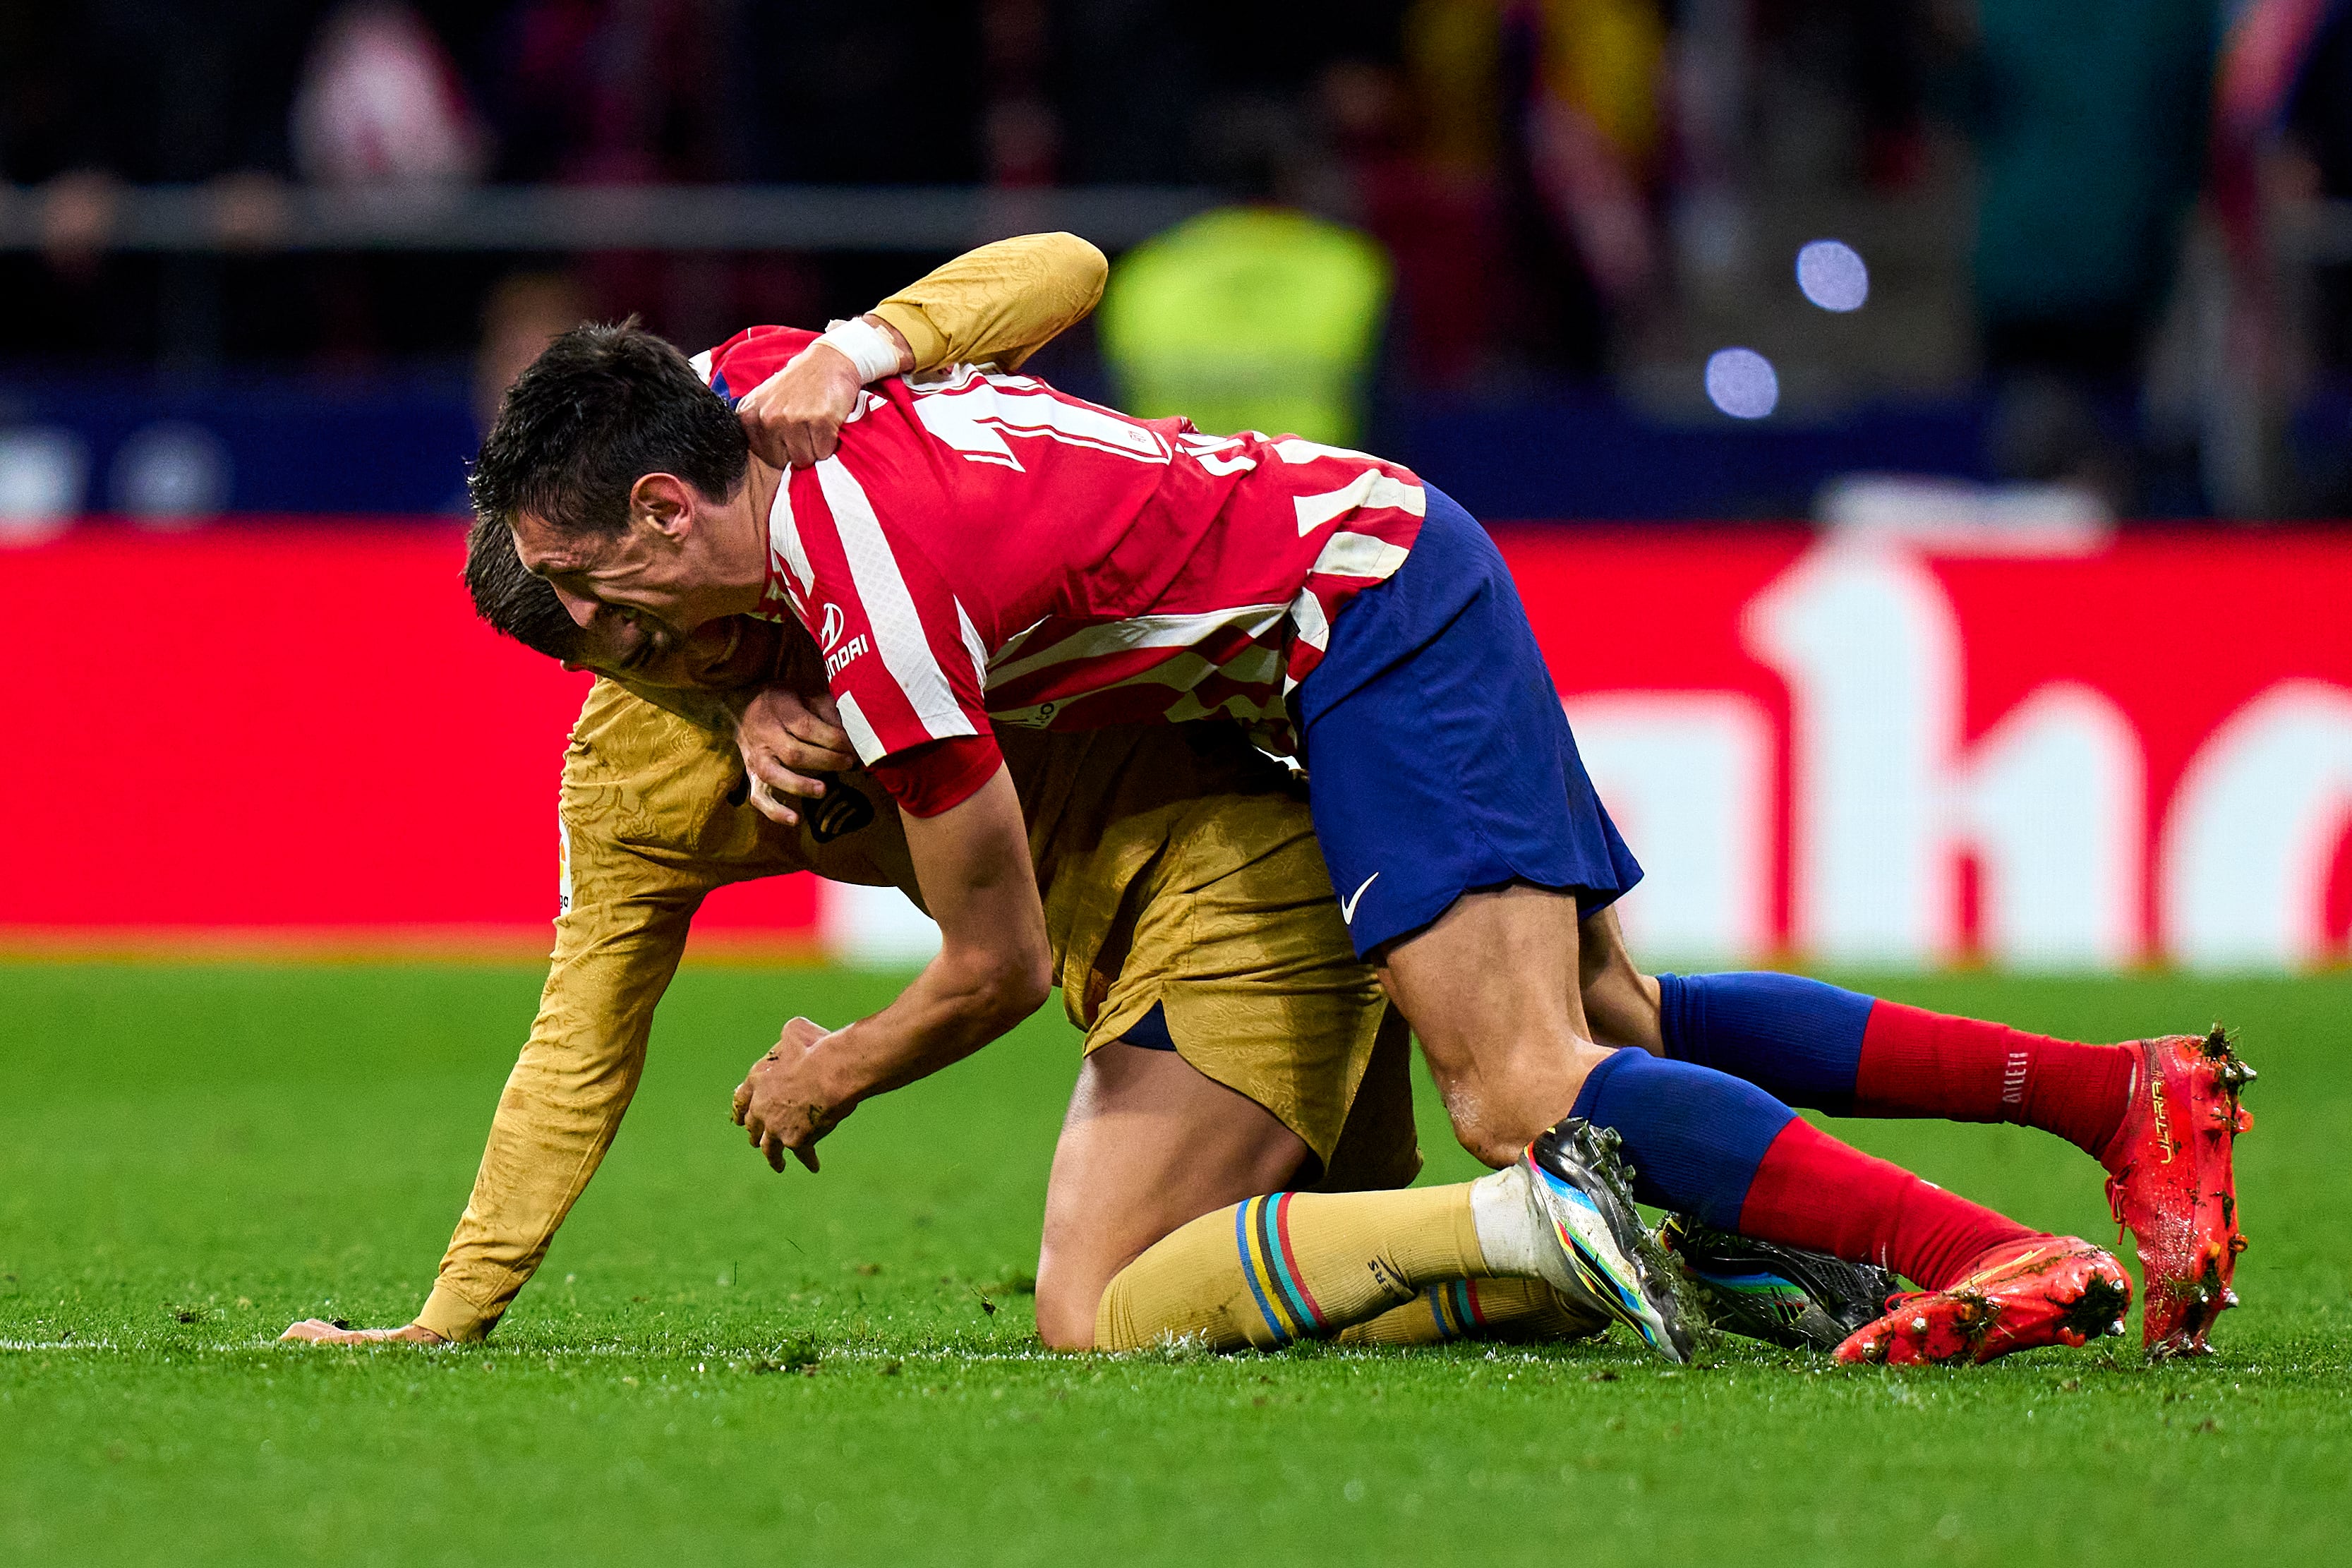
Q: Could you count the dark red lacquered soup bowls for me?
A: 0